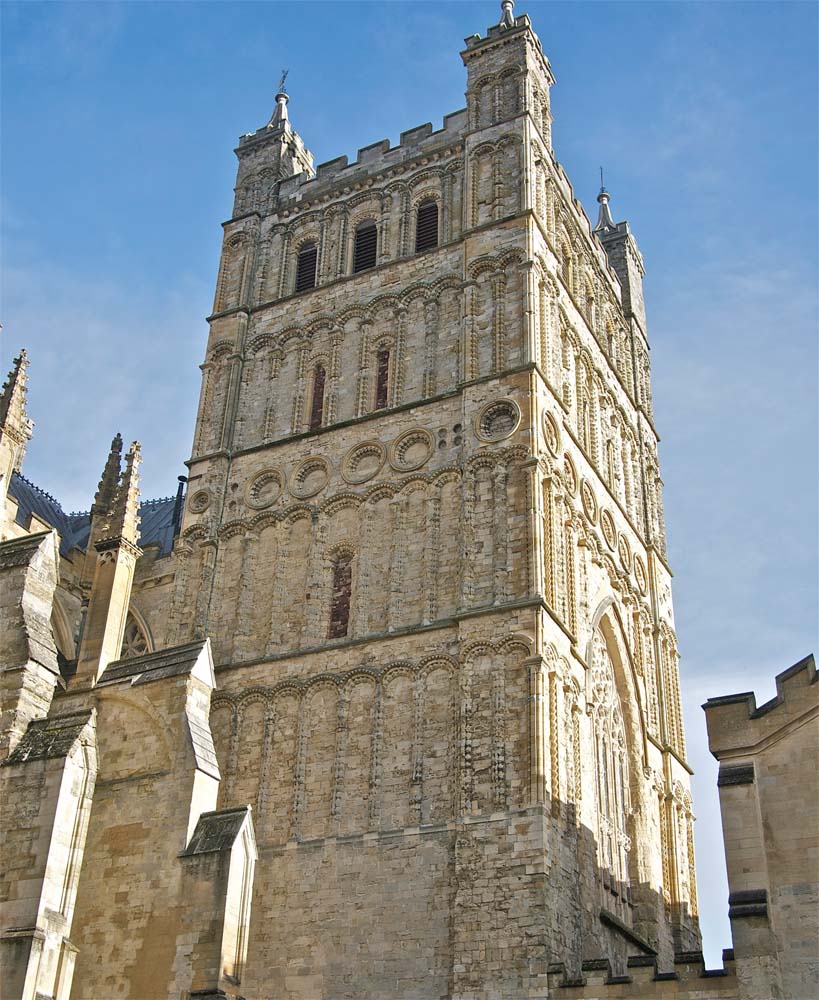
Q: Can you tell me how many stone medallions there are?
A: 12